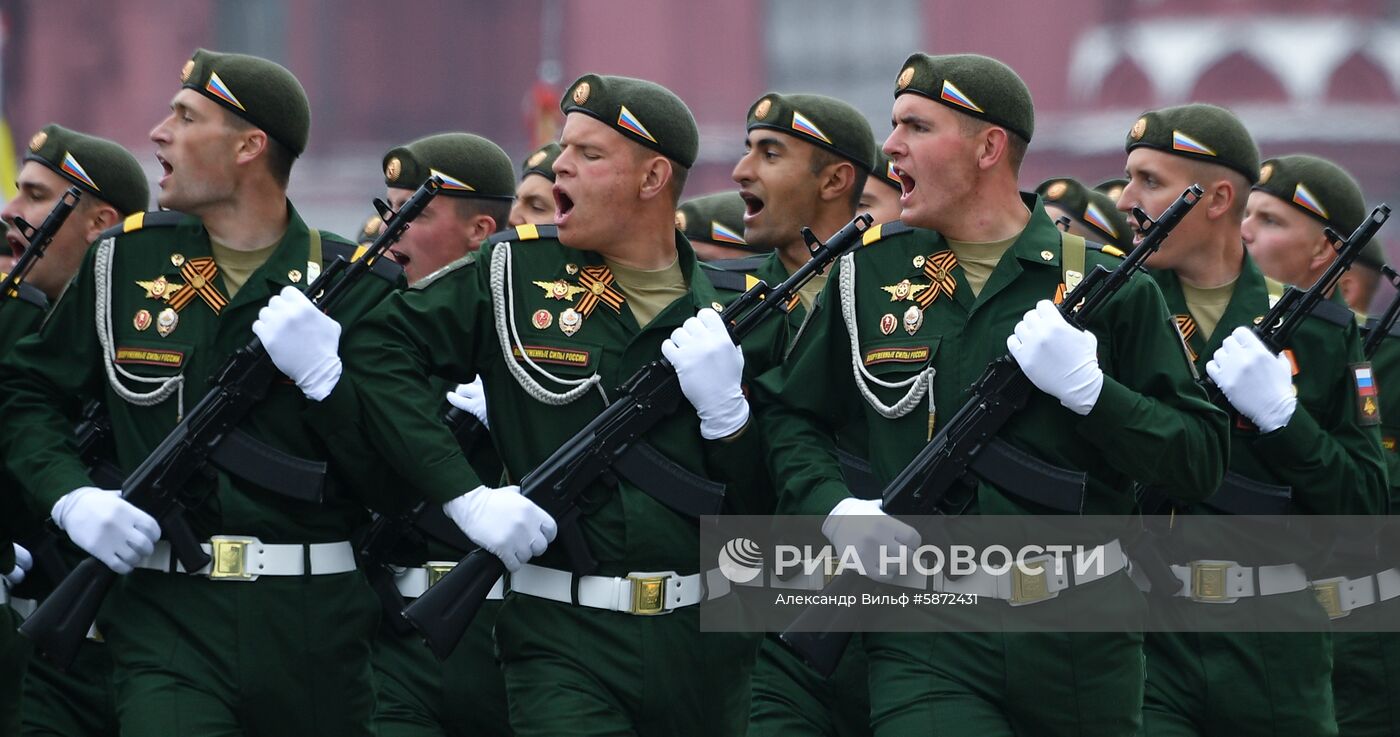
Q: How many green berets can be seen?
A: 15